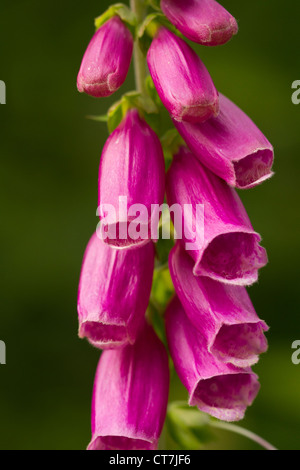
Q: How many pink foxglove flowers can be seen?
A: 10